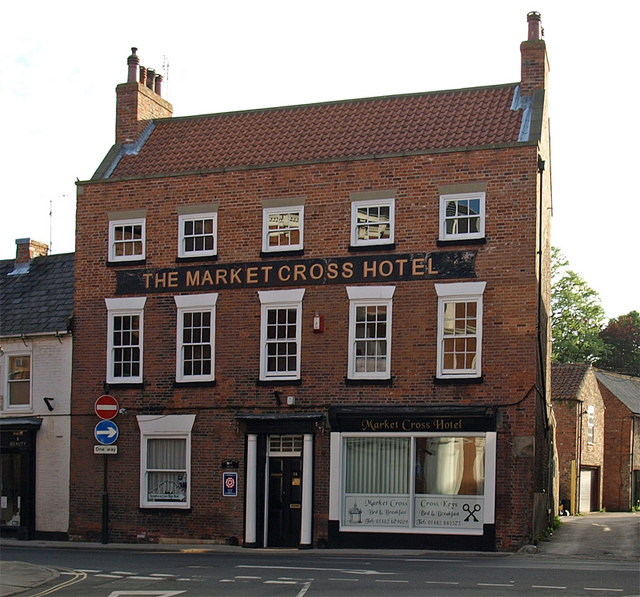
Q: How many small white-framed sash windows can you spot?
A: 5